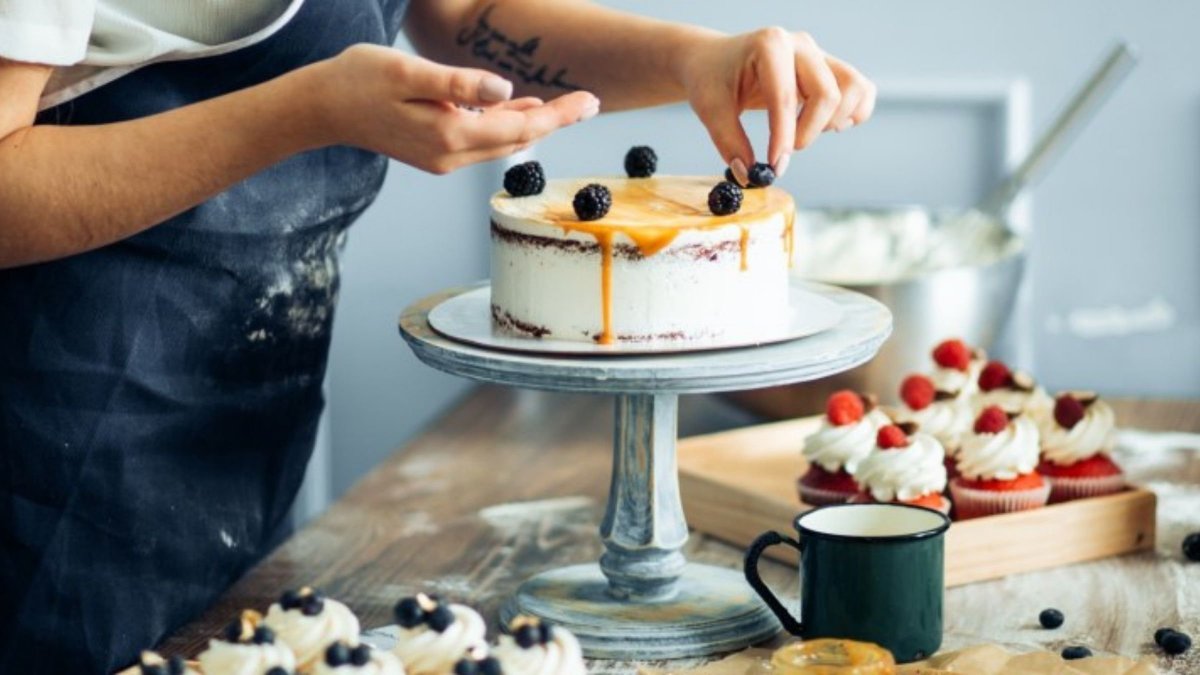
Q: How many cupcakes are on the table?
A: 14